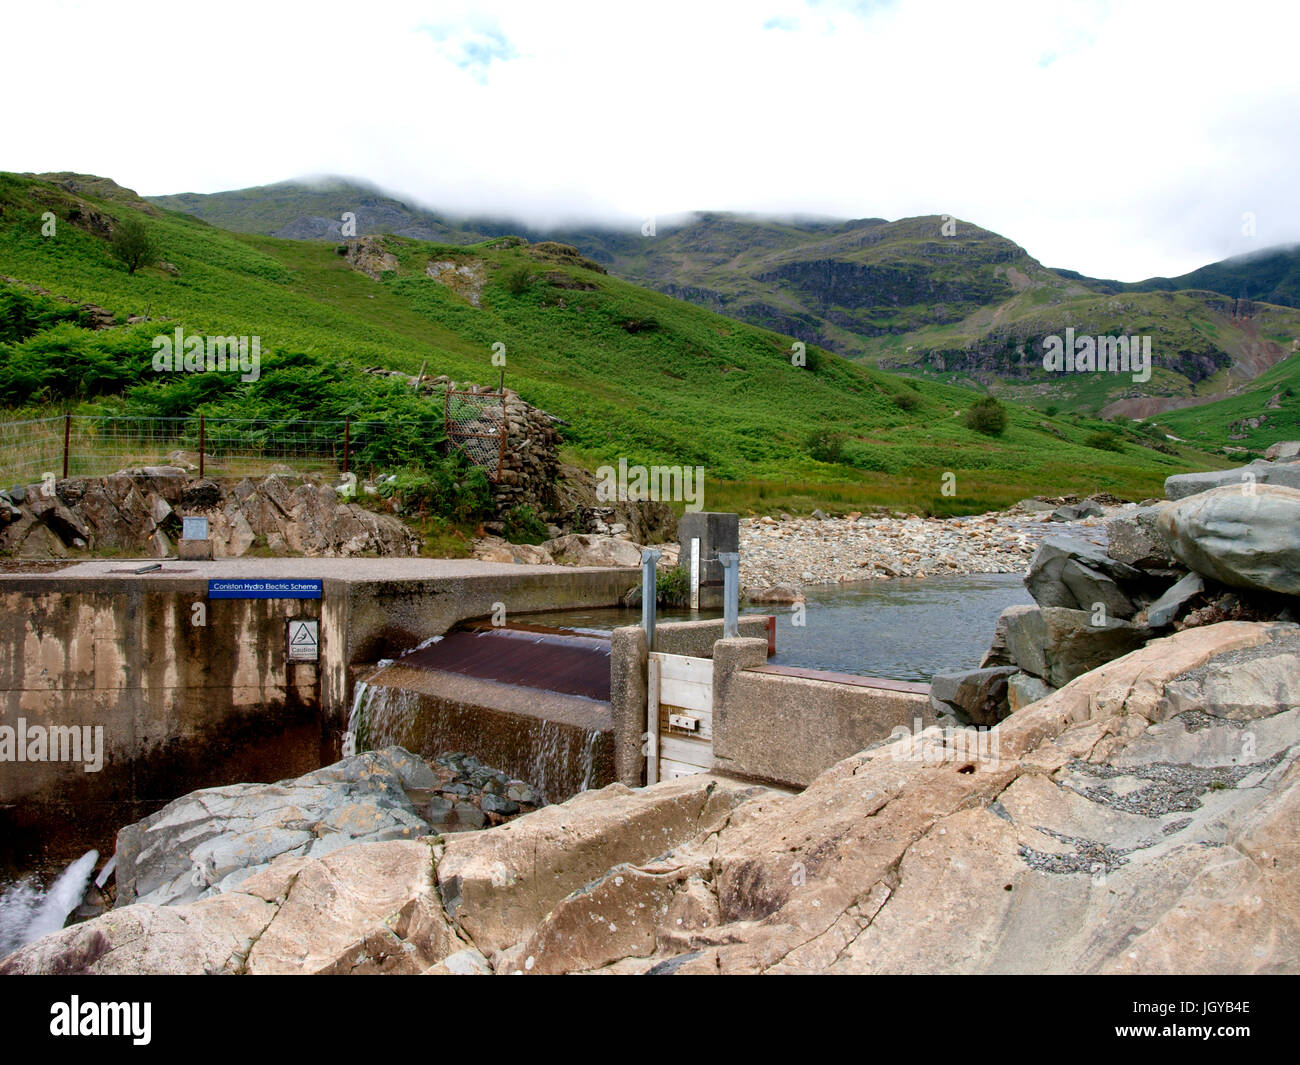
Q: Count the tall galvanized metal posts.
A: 2